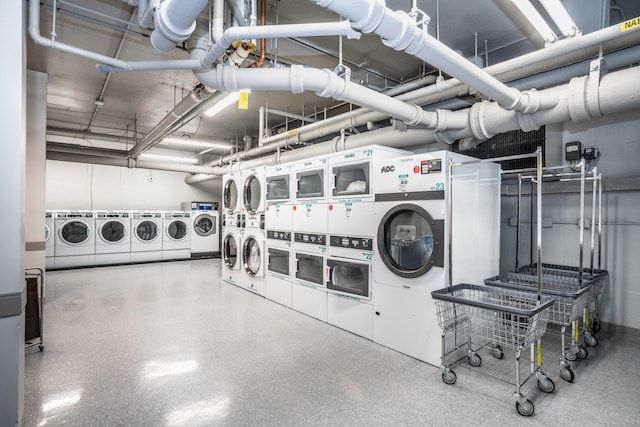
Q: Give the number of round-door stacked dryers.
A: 4